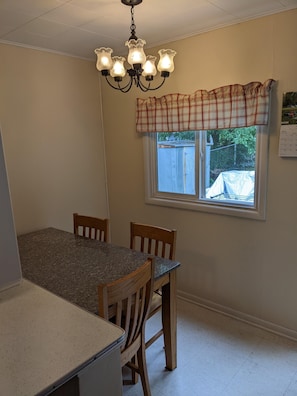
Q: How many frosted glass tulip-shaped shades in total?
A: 5